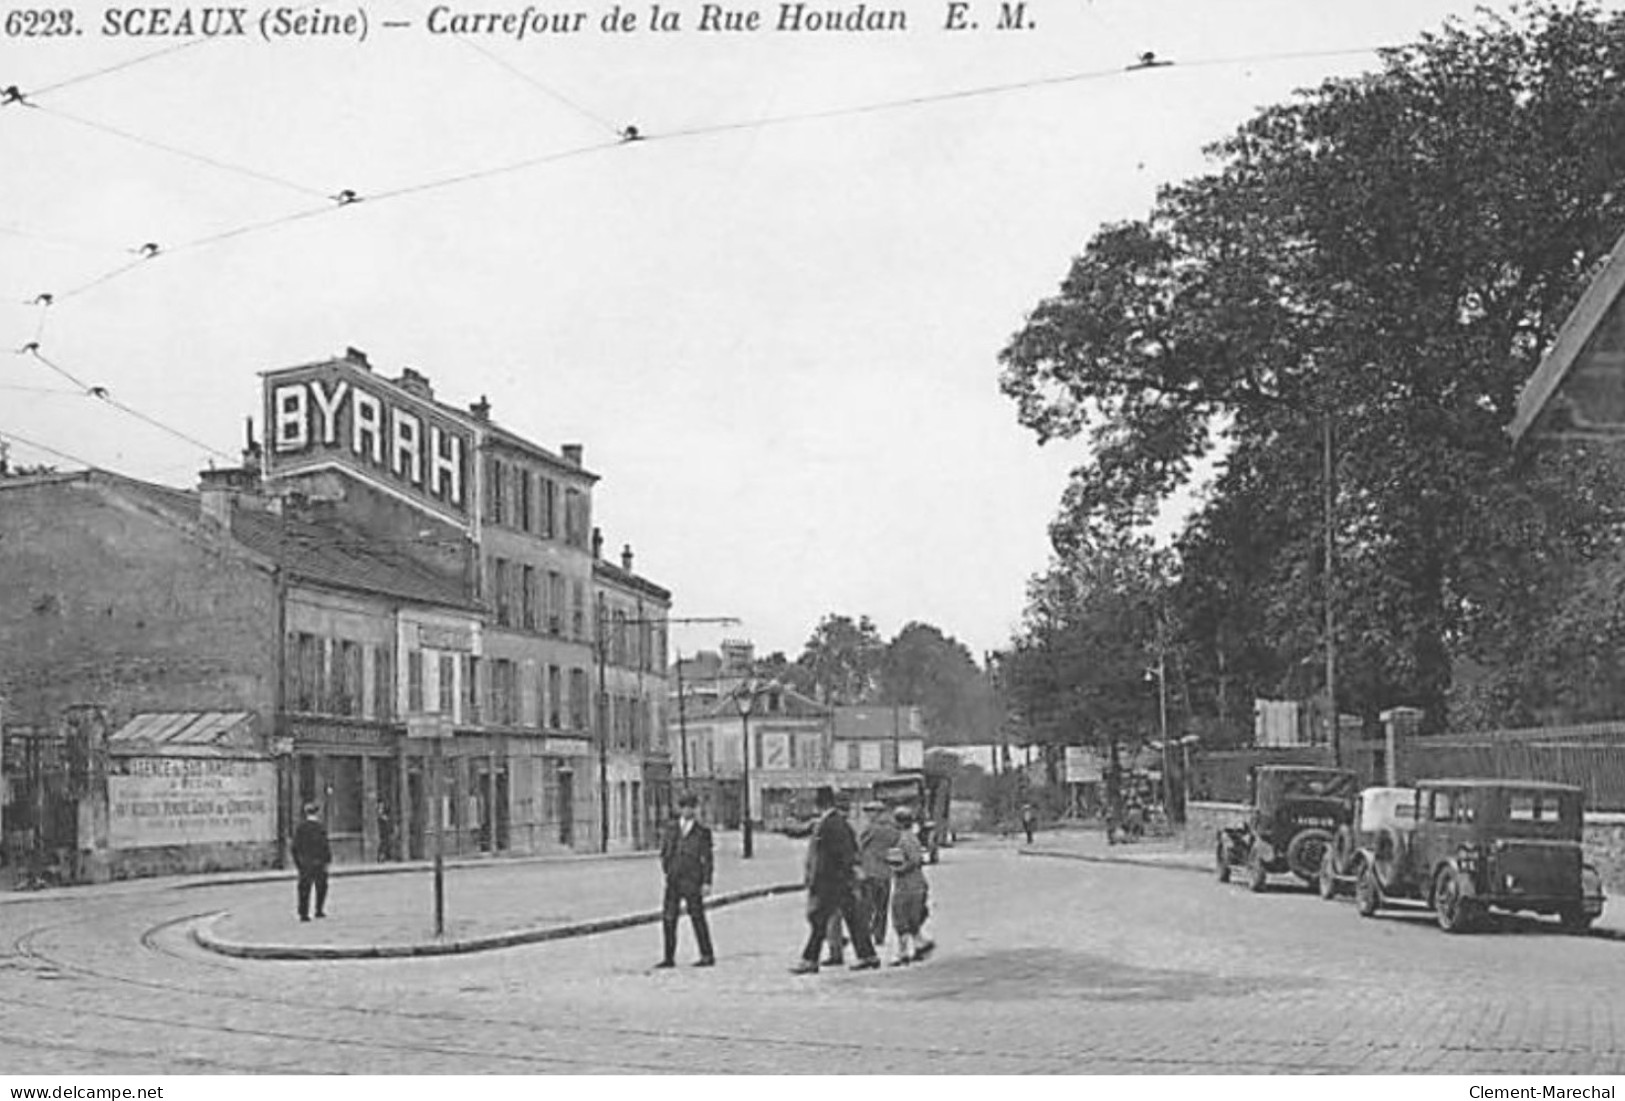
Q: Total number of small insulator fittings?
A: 8